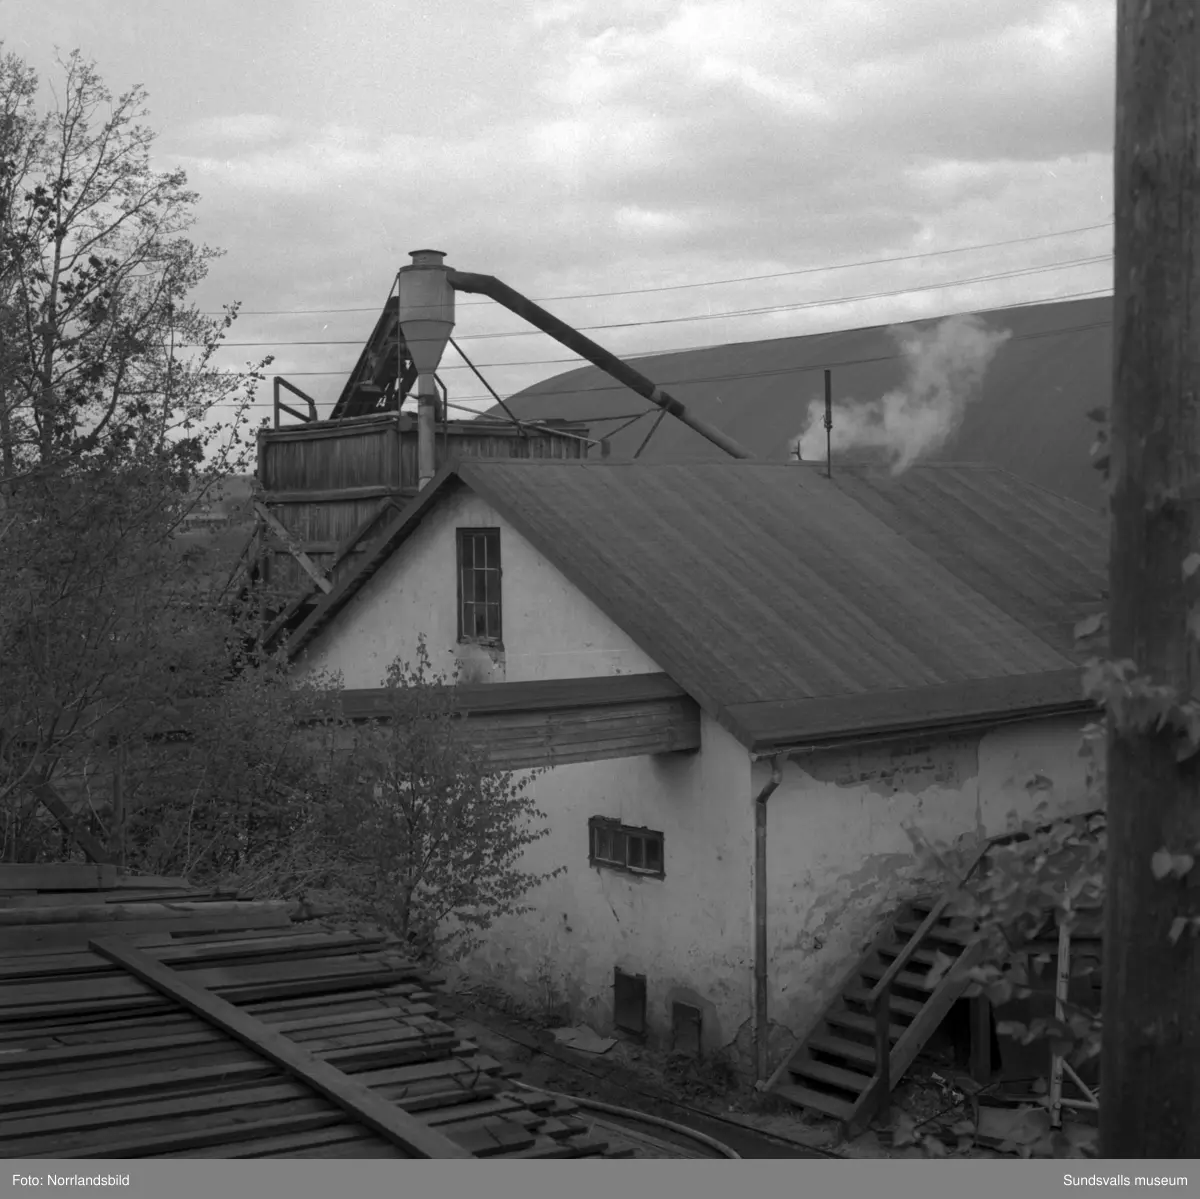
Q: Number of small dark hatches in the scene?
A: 2